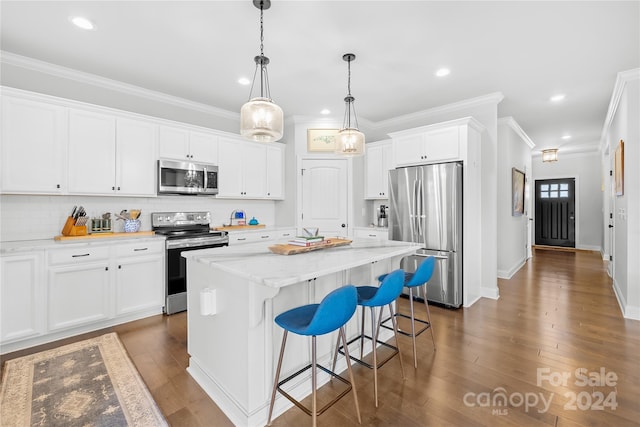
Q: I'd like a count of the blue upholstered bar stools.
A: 3